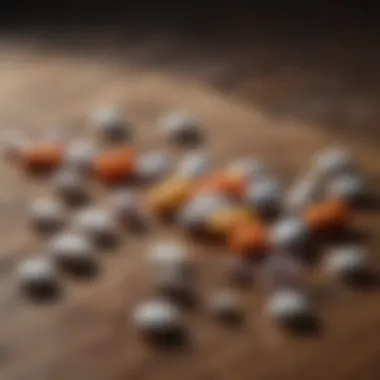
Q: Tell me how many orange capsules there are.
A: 5